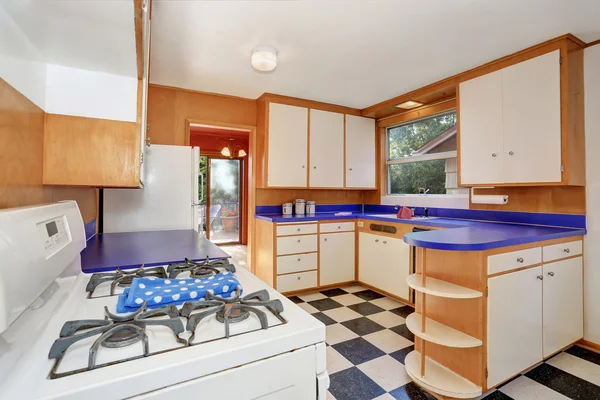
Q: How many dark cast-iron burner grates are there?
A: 4